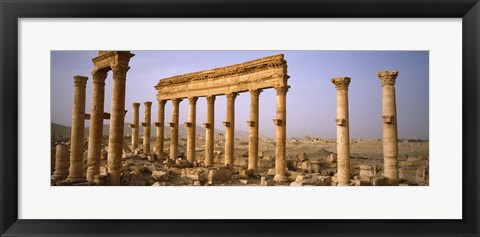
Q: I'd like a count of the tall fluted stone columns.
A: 14